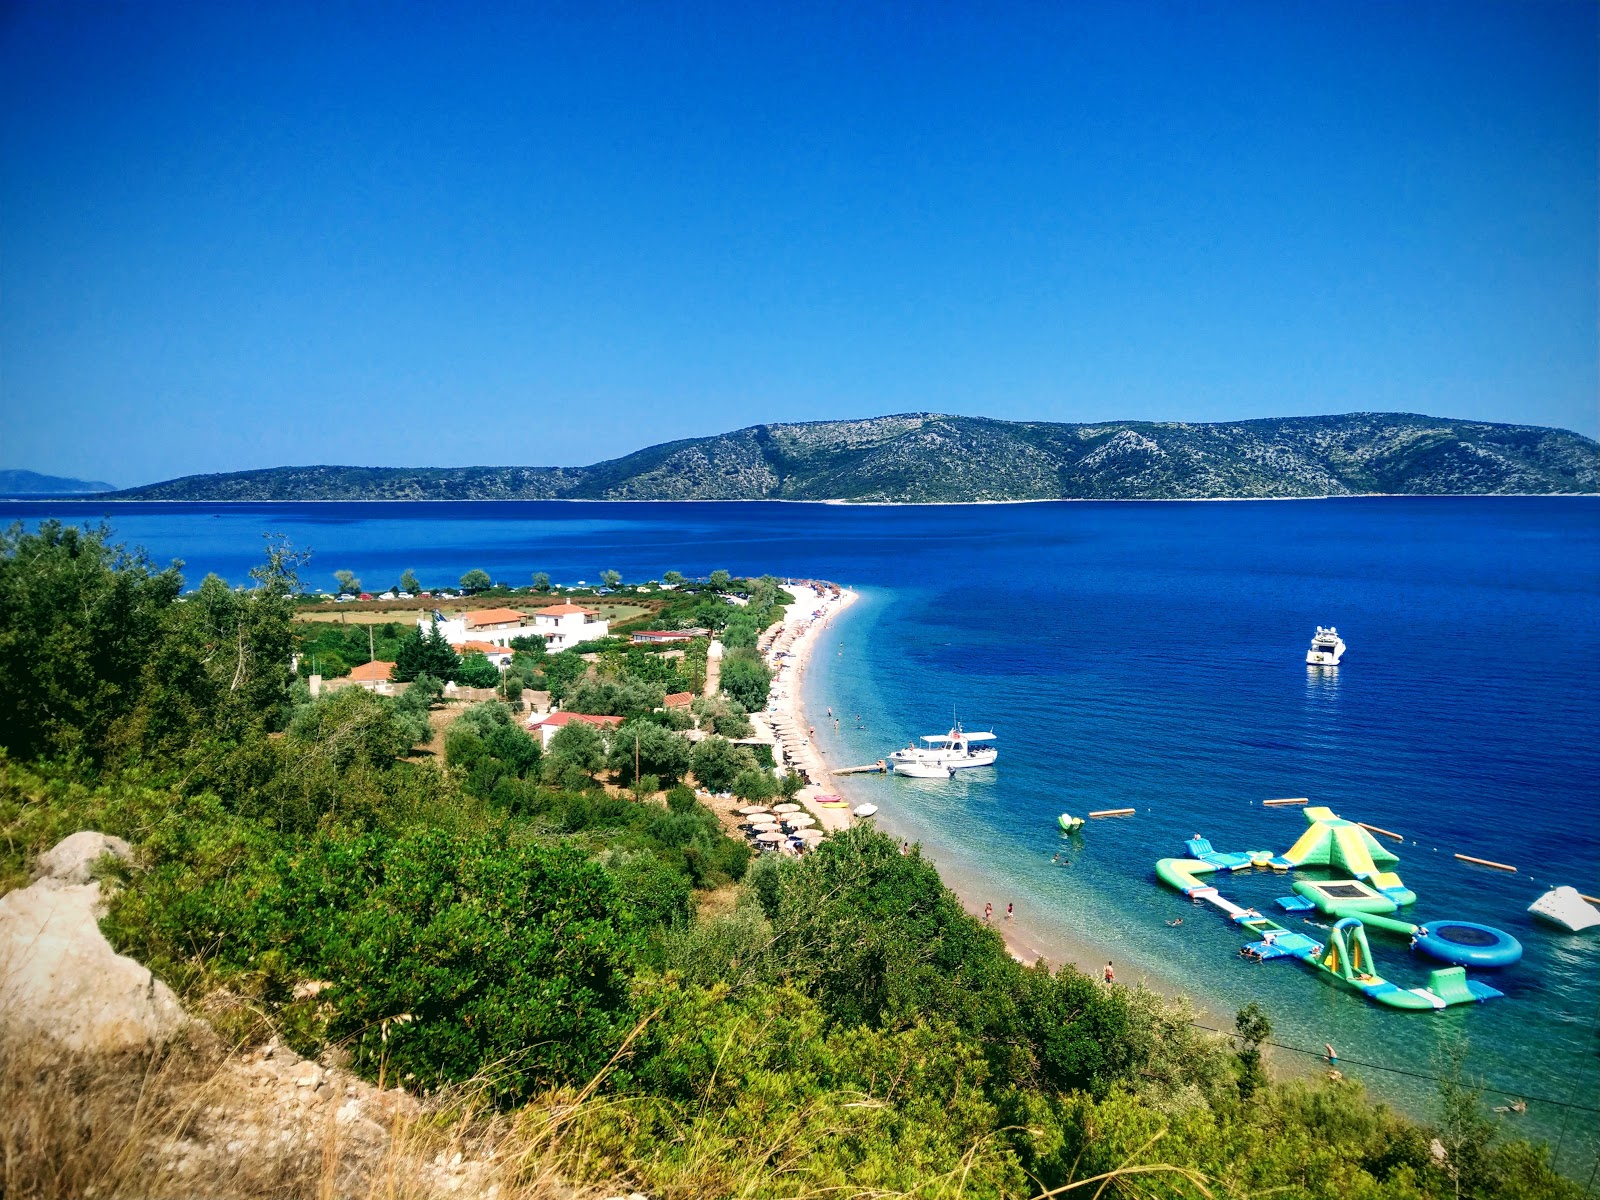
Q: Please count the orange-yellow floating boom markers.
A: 5